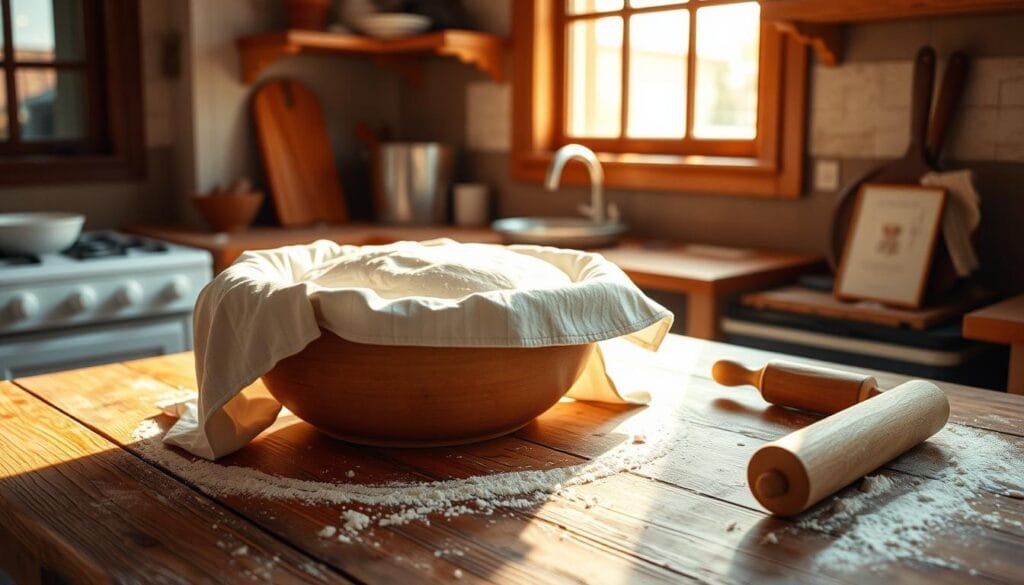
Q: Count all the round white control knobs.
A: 4